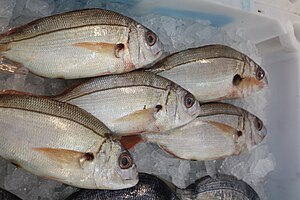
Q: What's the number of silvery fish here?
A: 5